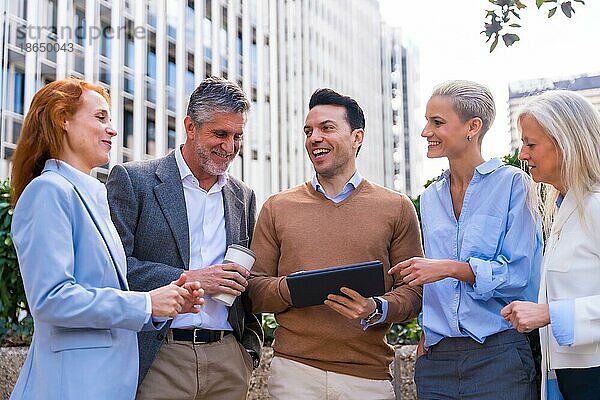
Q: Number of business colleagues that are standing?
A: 5